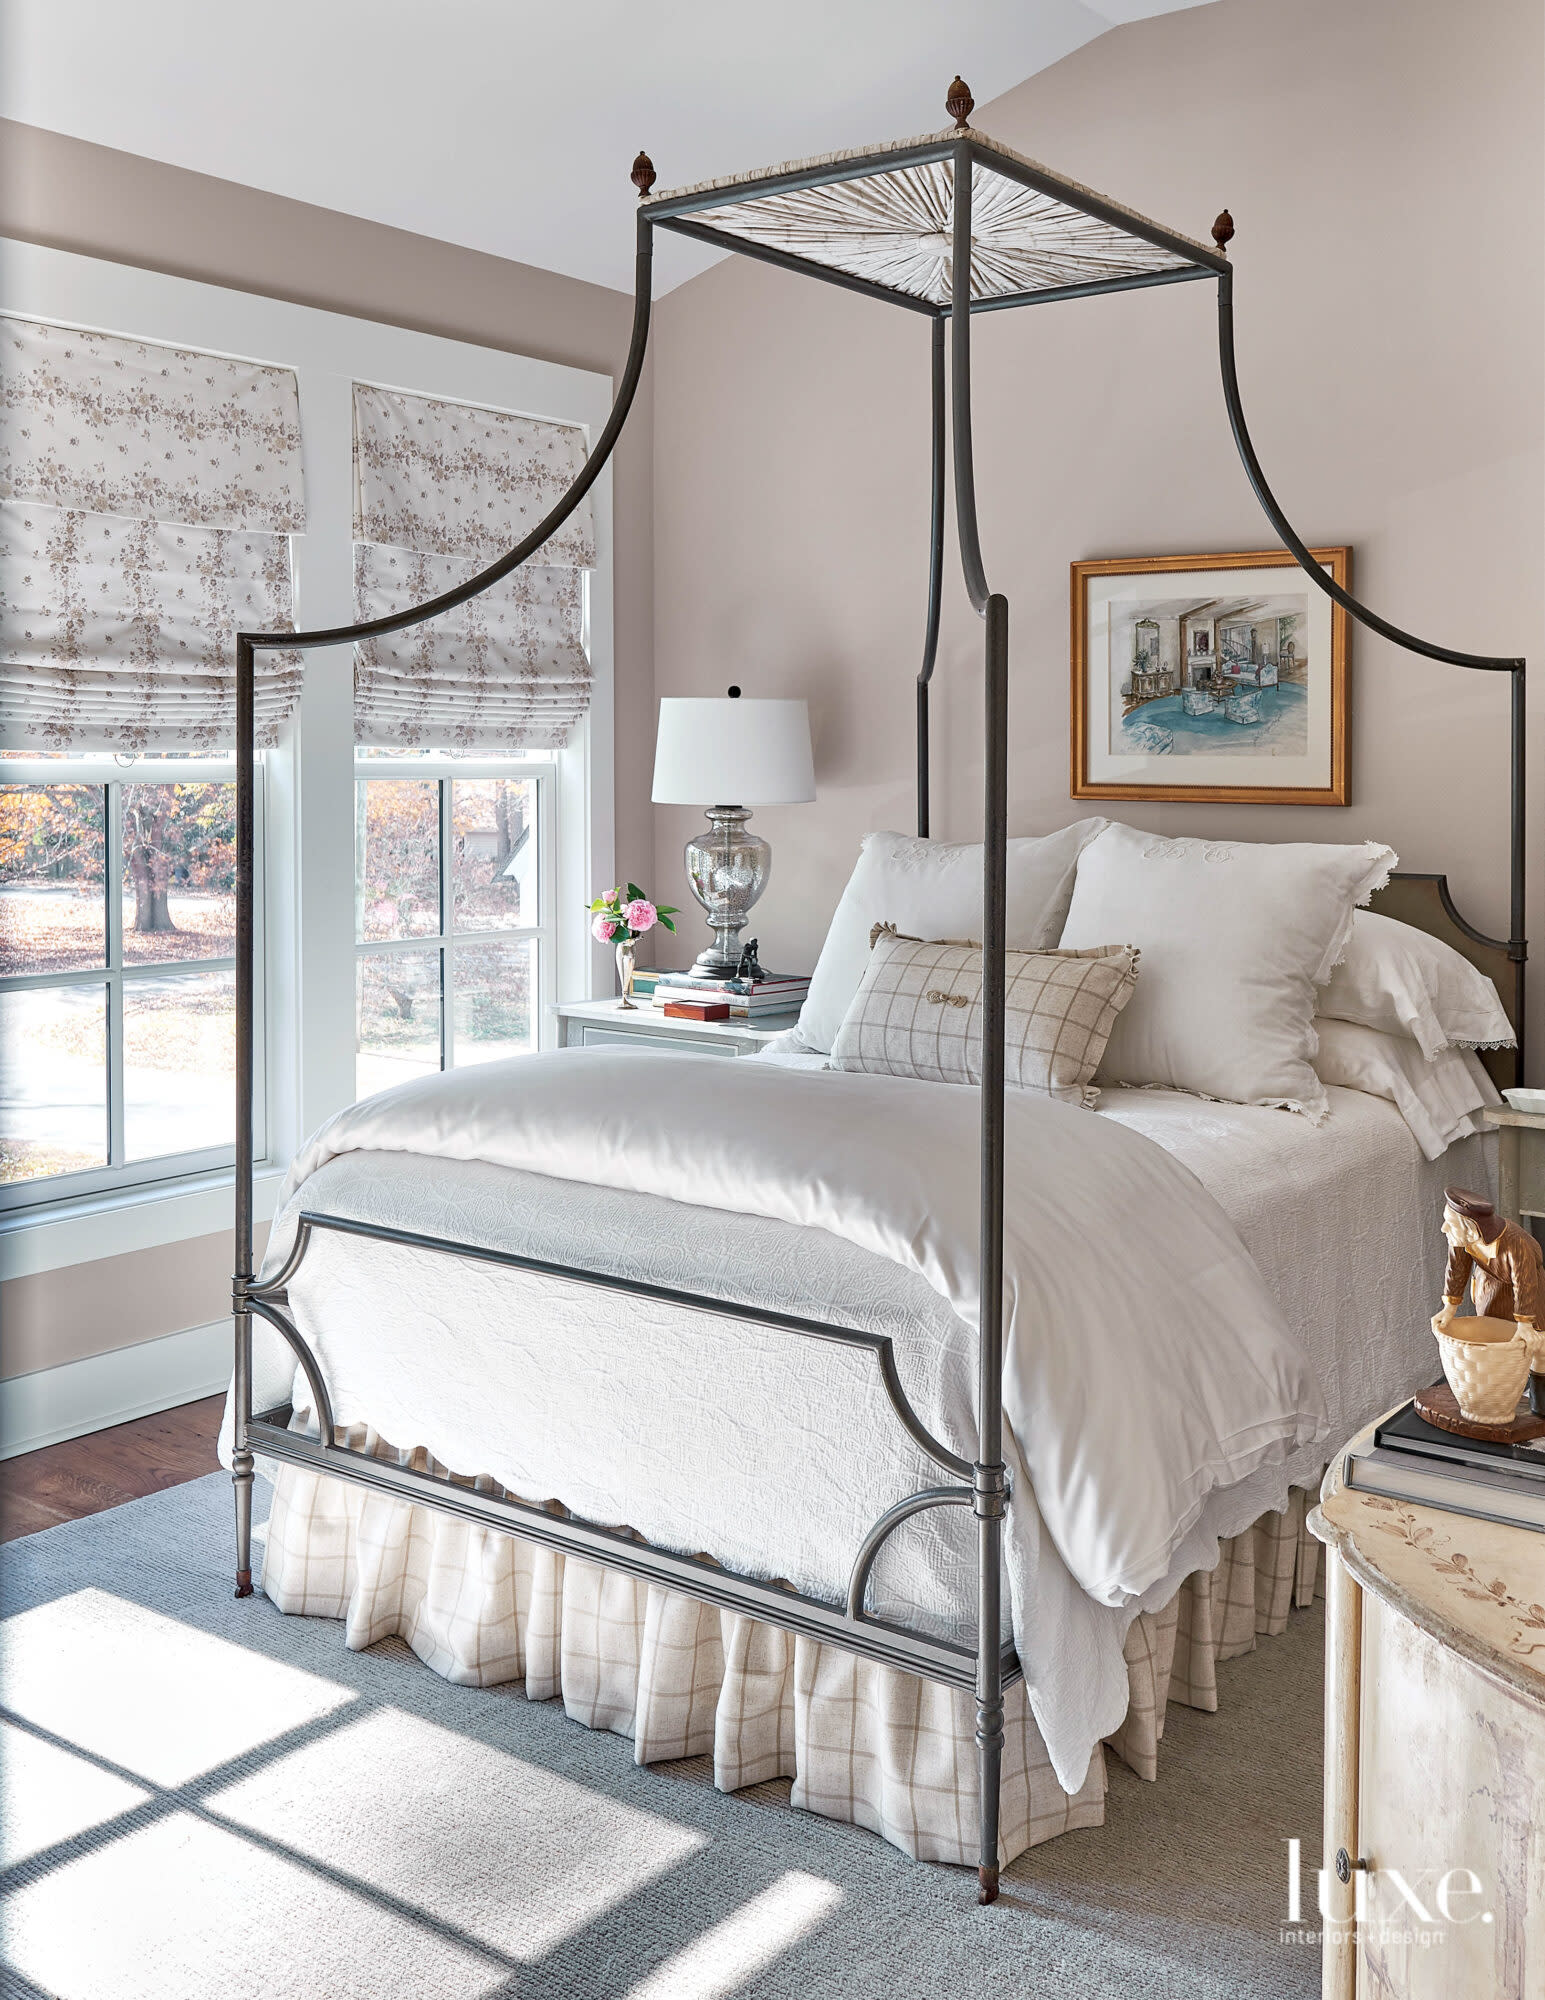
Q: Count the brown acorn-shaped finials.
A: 3